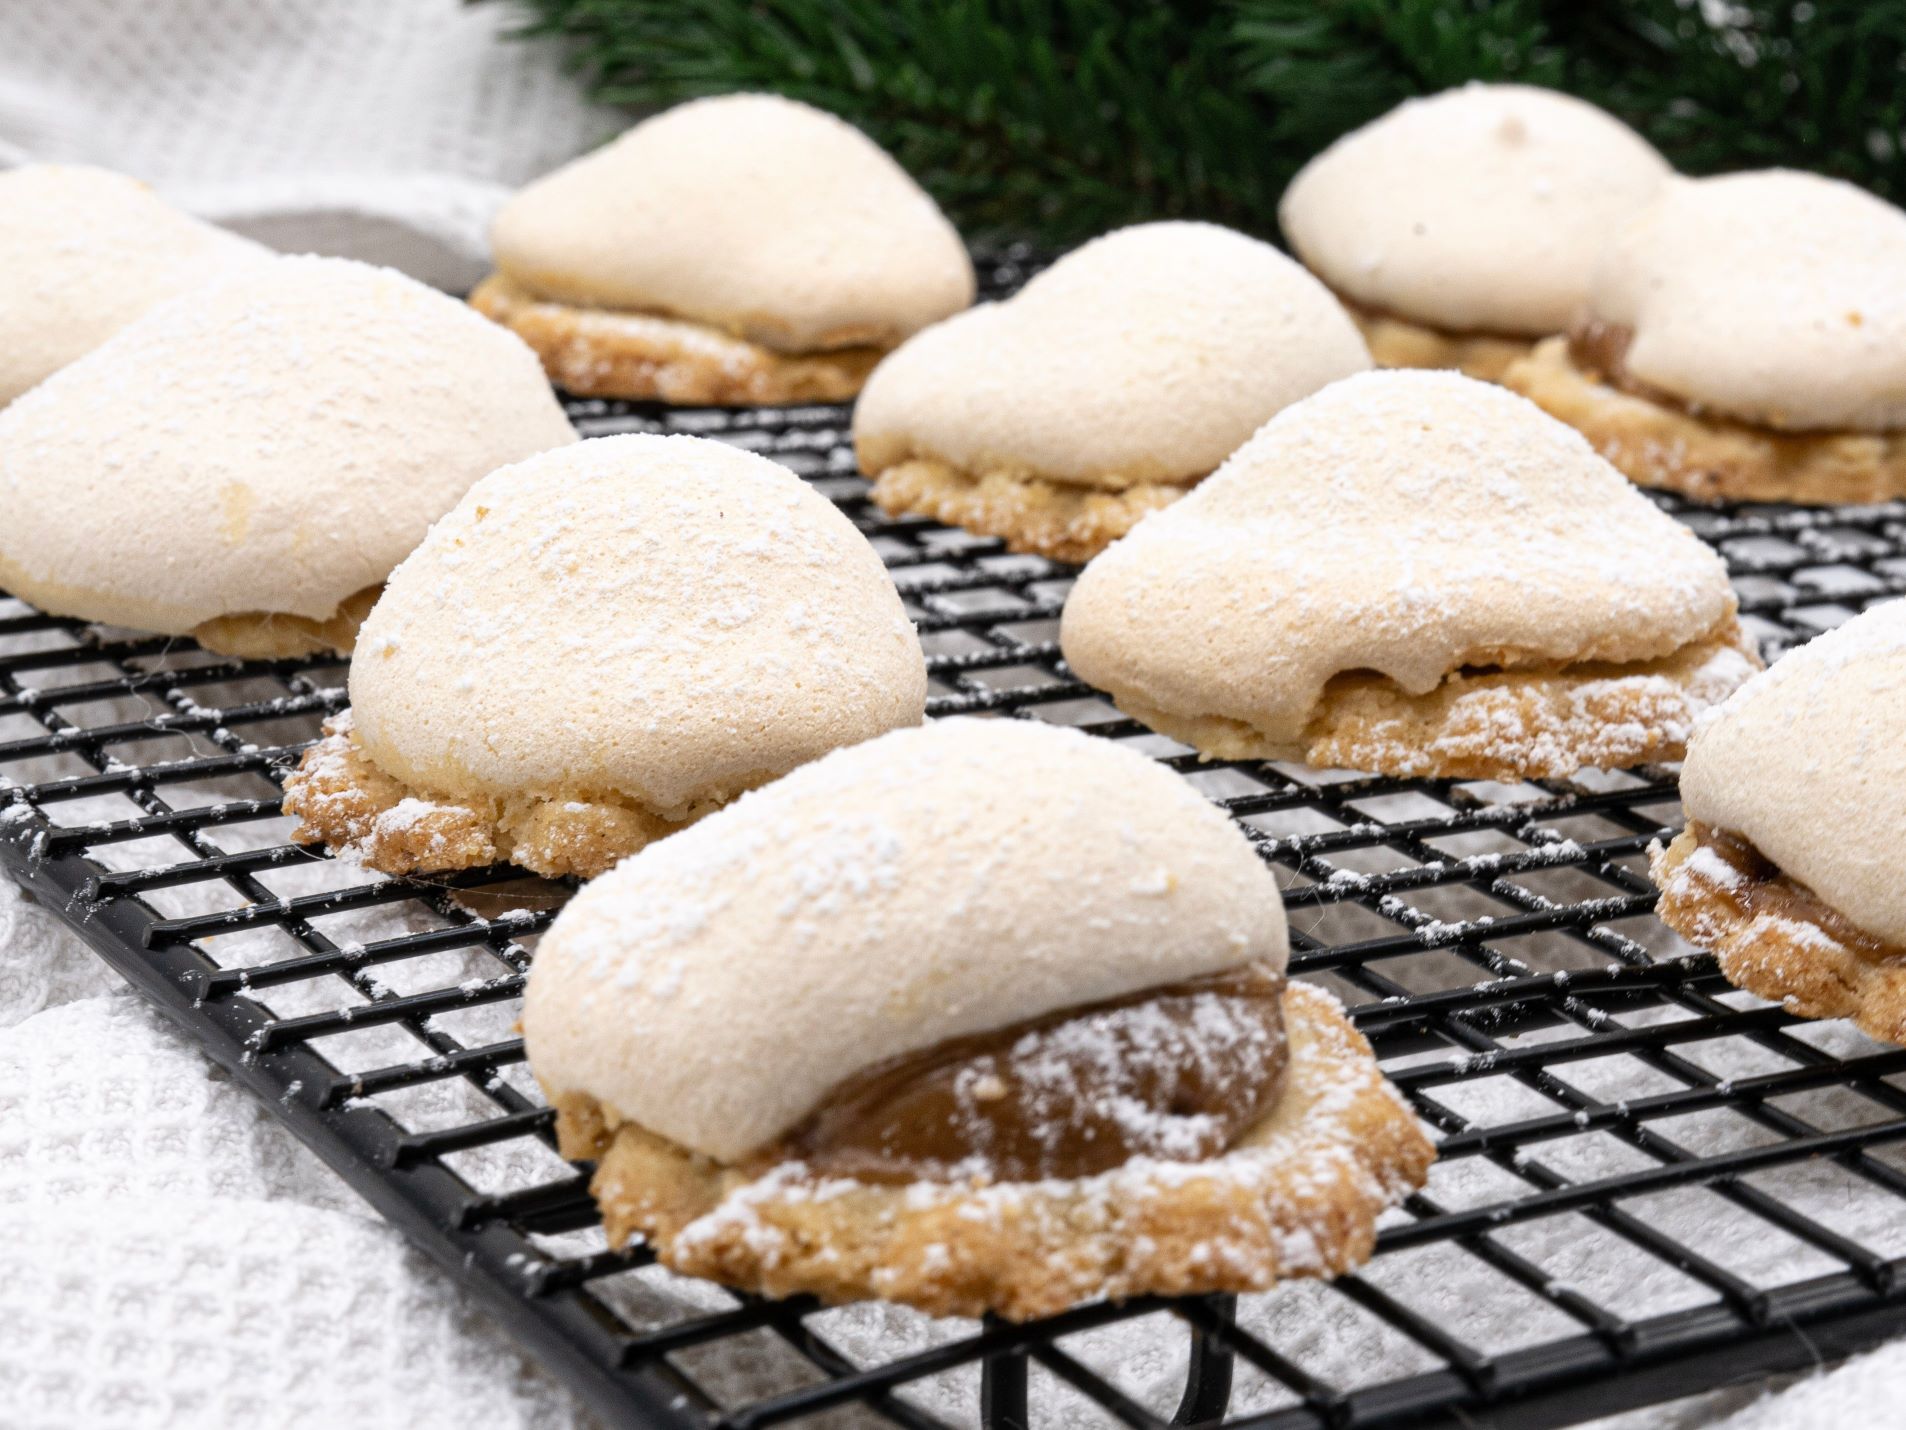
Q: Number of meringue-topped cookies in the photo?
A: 10